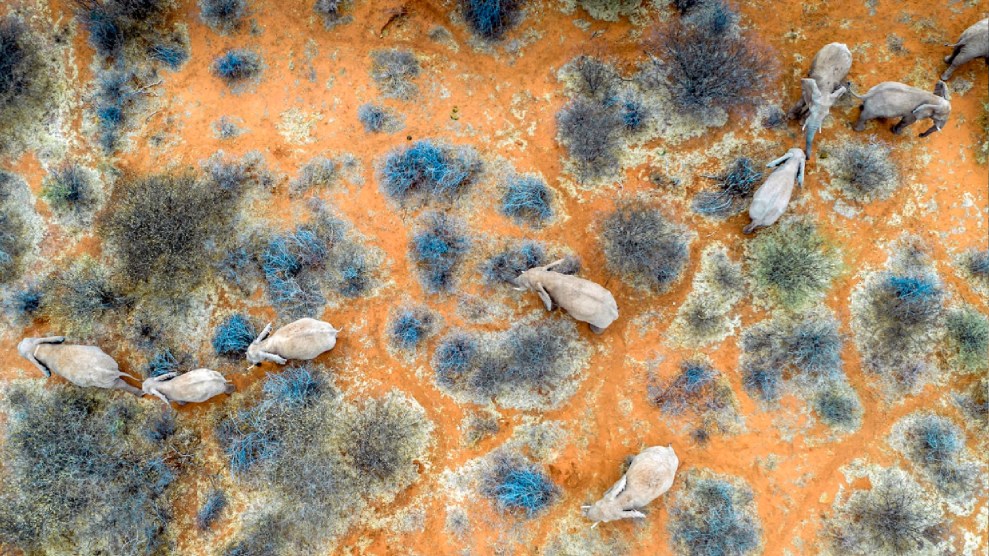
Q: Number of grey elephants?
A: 9